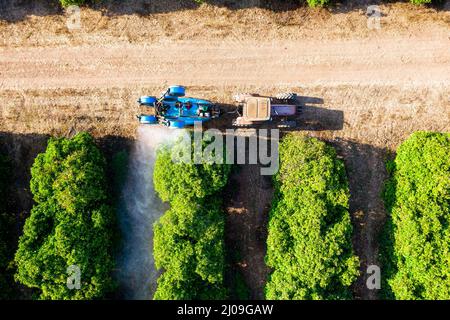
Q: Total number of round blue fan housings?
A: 4